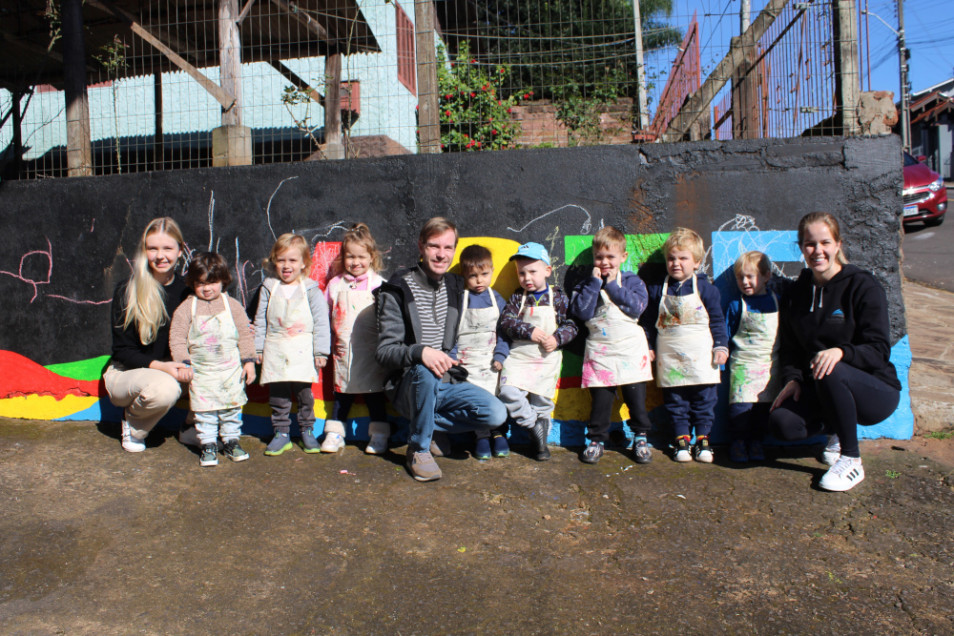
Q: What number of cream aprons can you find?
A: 8